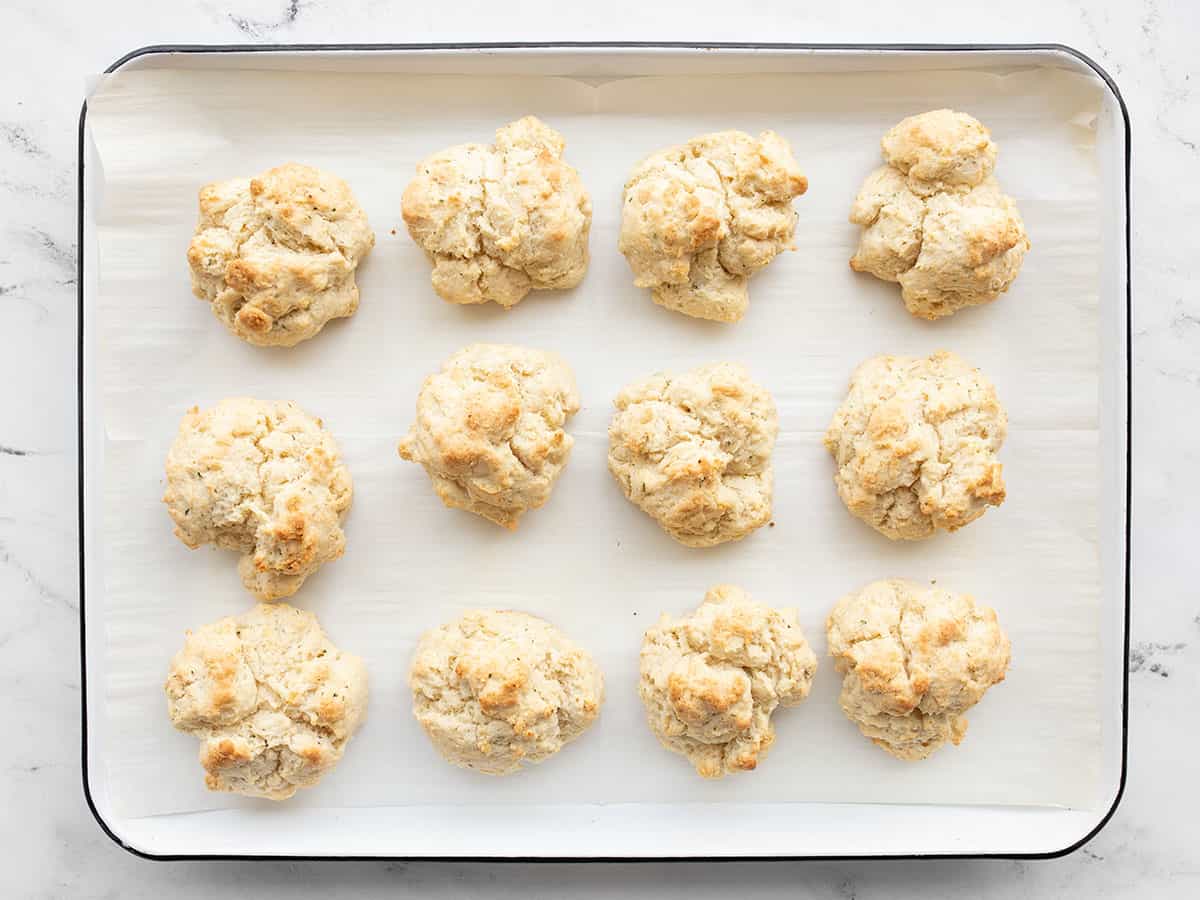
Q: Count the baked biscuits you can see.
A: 12